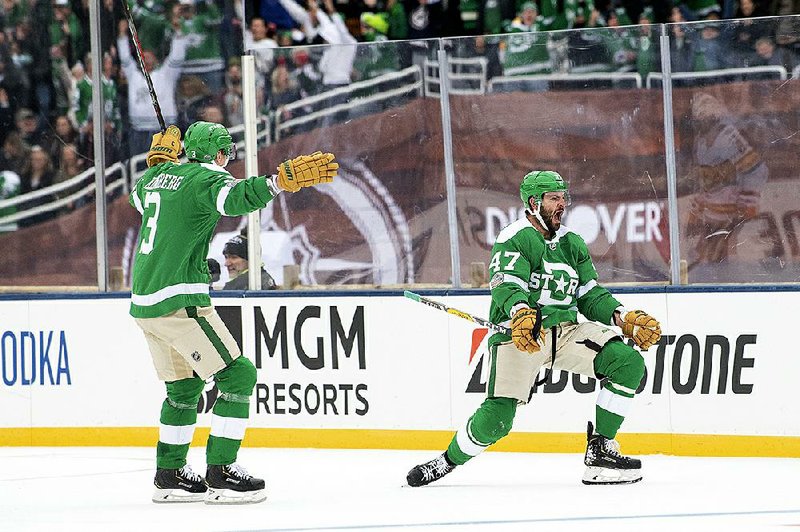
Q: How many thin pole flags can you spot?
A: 0